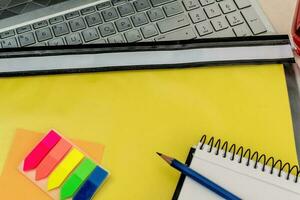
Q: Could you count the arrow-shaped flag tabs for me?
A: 5